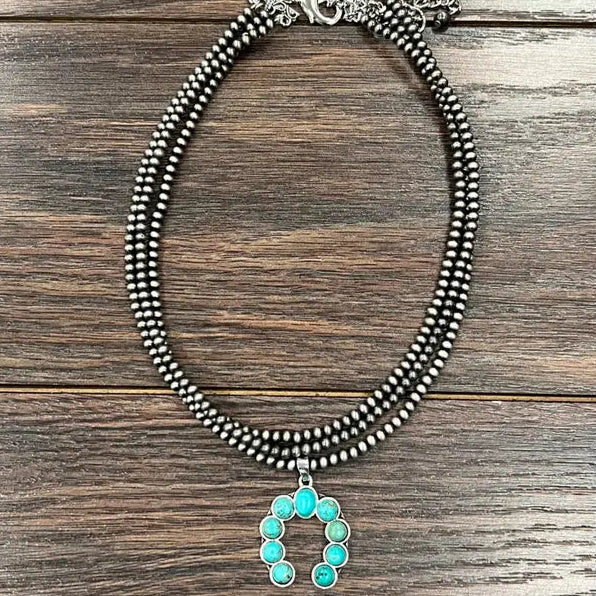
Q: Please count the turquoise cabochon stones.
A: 9